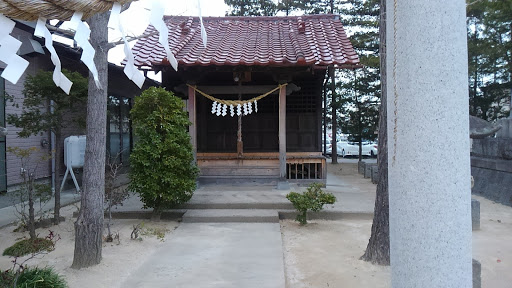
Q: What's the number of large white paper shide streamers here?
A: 6